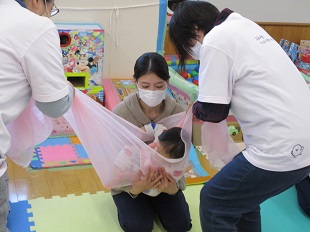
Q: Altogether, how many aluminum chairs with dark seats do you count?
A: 0